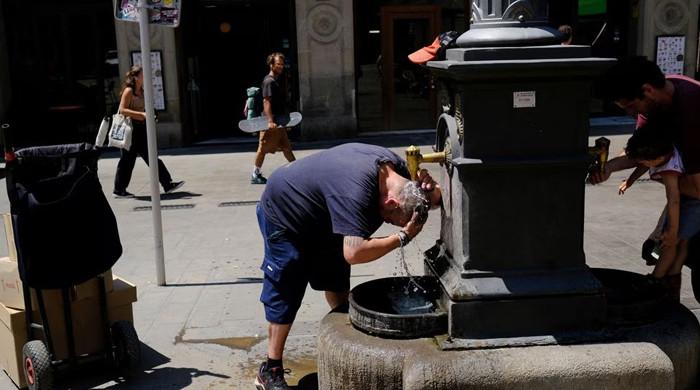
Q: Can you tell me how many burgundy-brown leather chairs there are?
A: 0